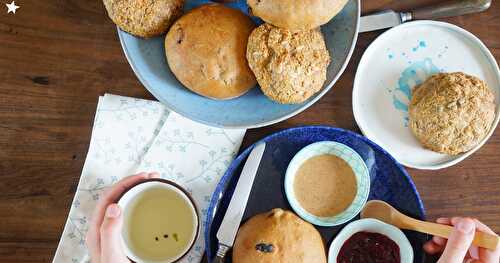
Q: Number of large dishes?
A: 3